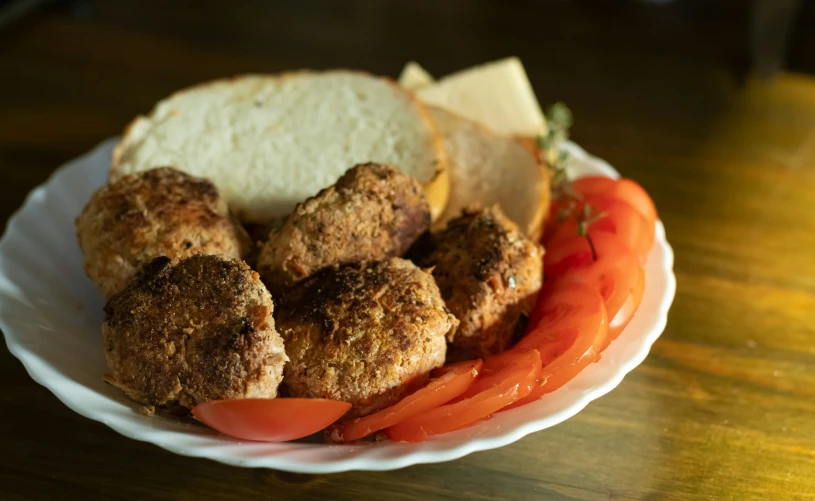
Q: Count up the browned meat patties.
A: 5